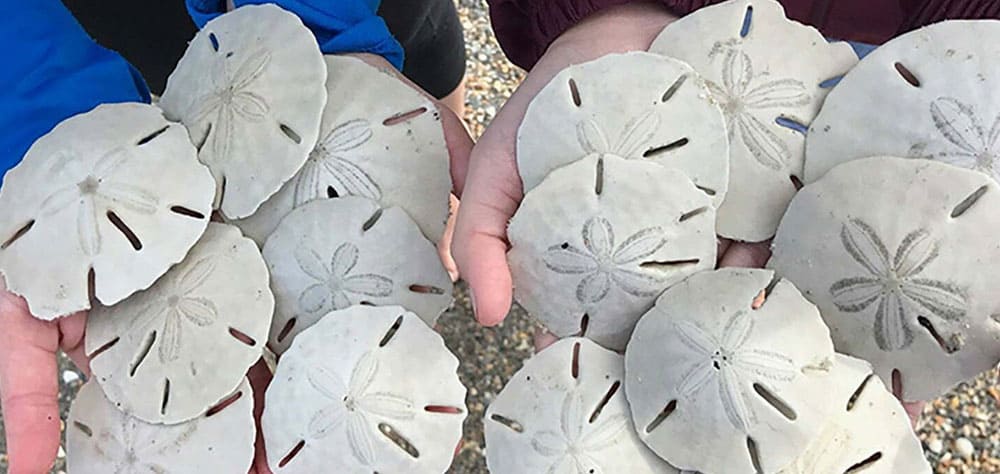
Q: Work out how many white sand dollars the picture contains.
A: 15